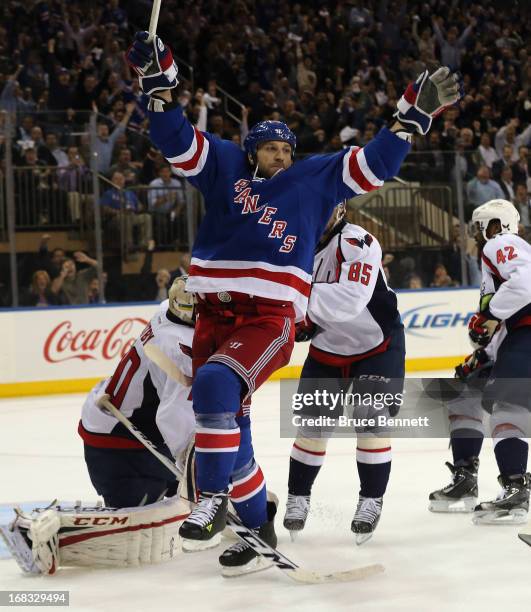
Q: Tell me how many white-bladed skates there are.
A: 6